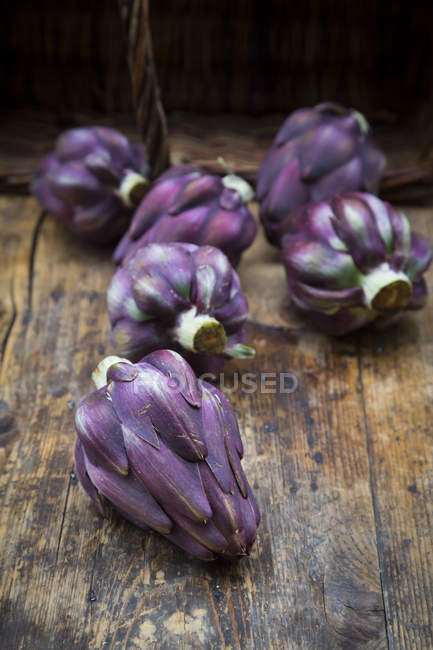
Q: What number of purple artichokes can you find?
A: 6